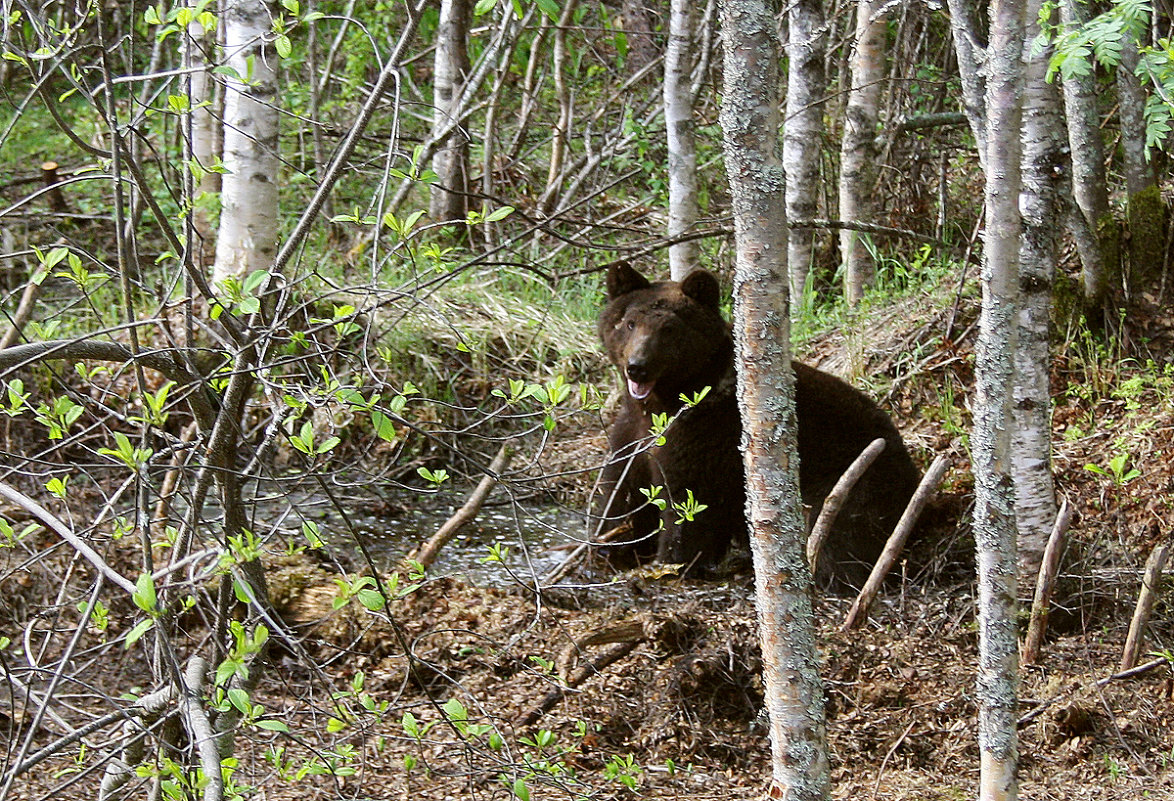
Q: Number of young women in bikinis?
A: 0